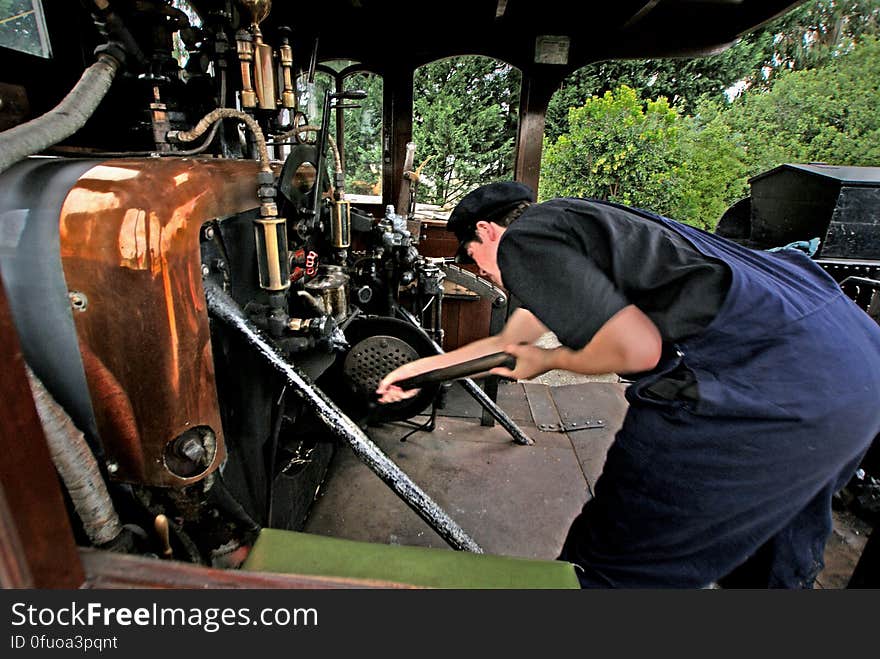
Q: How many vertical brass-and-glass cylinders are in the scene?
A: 2